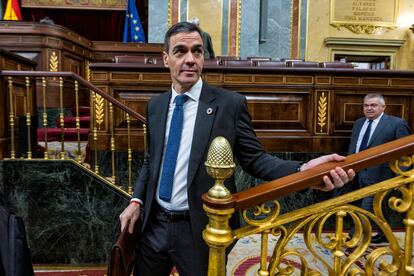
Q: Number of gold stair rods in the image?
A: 9